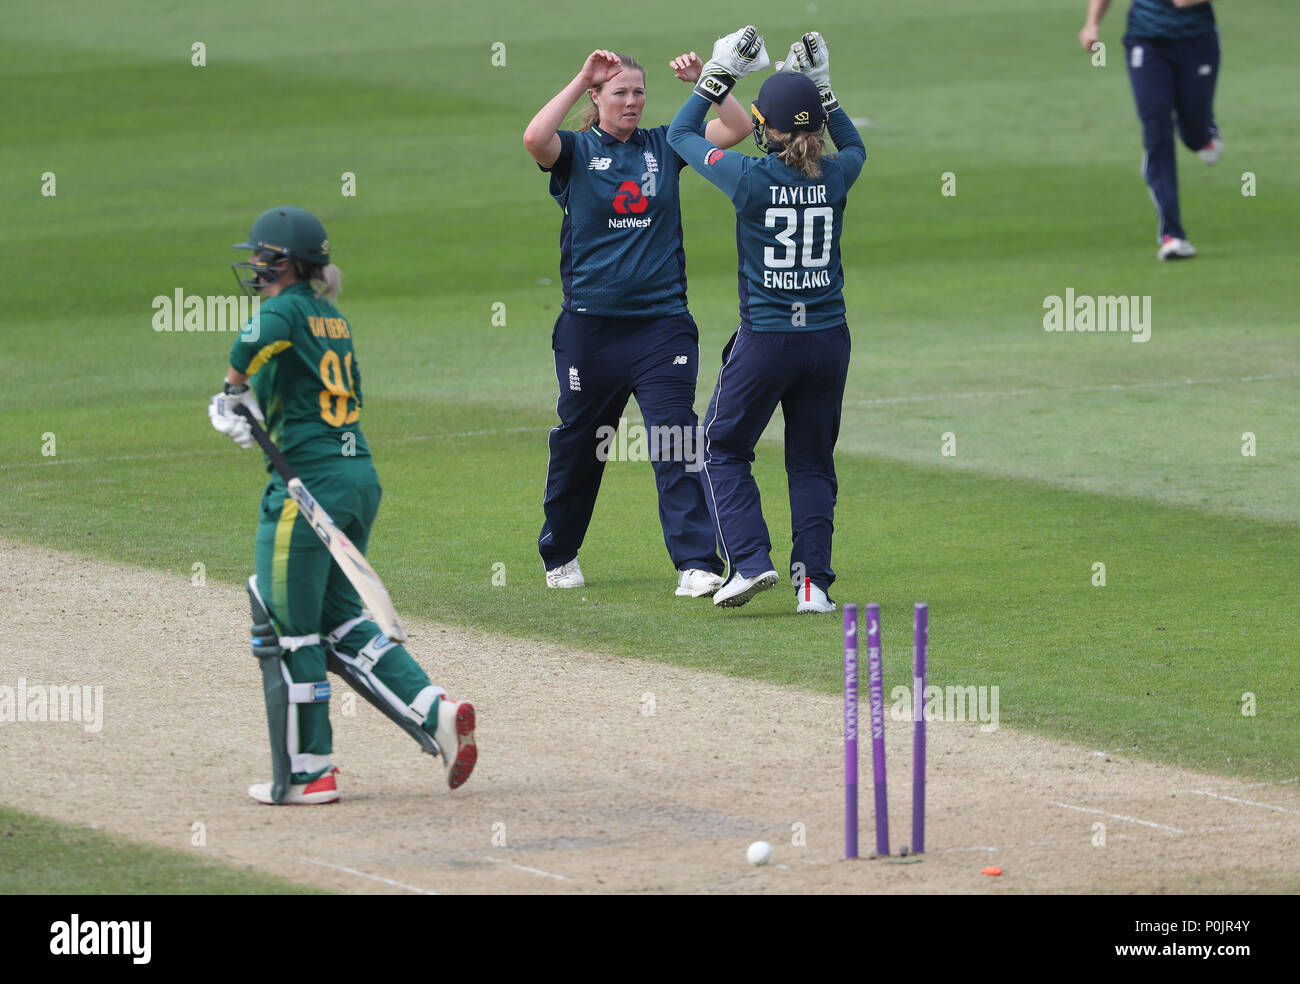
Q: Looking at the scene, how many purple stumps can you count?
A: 3